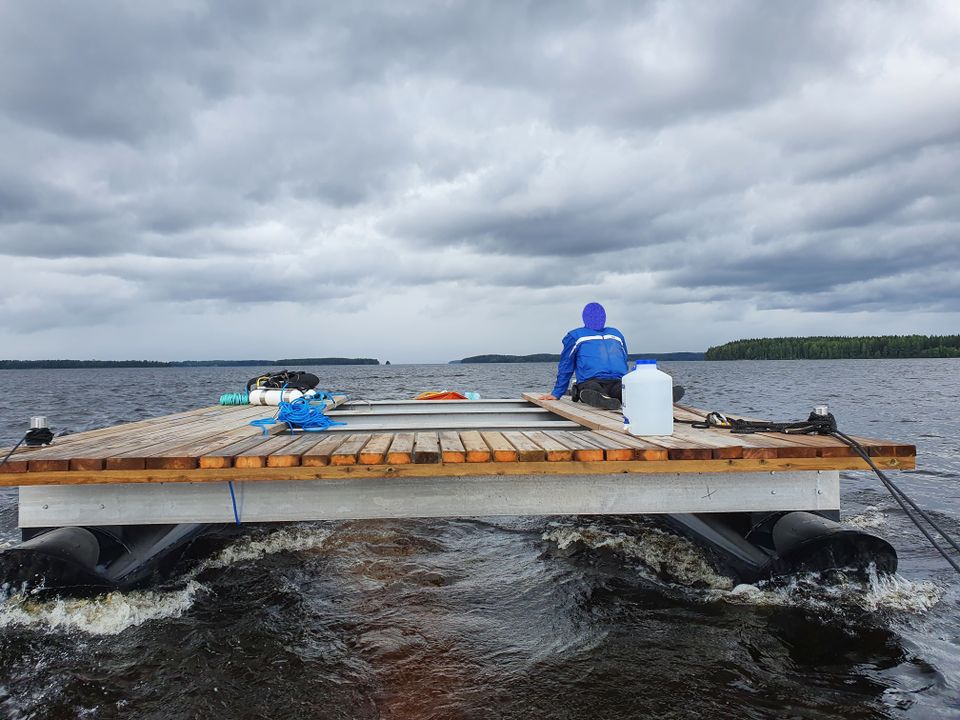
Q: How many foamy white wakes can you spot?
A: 2